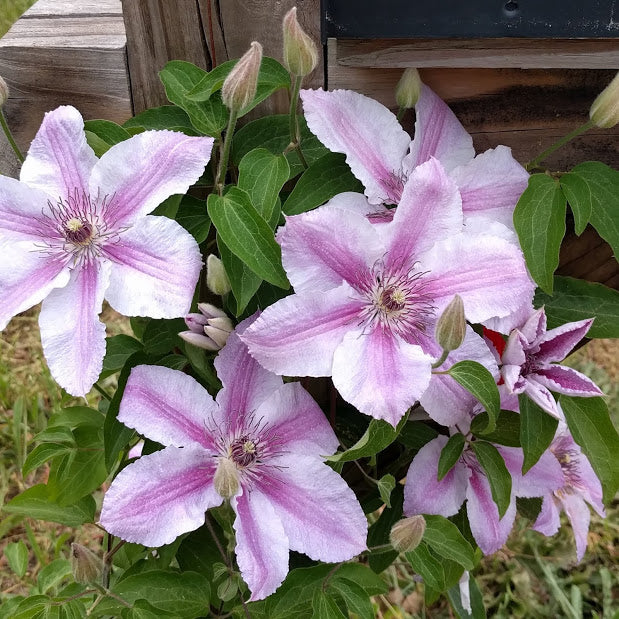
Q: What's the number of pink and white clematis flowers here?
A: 7